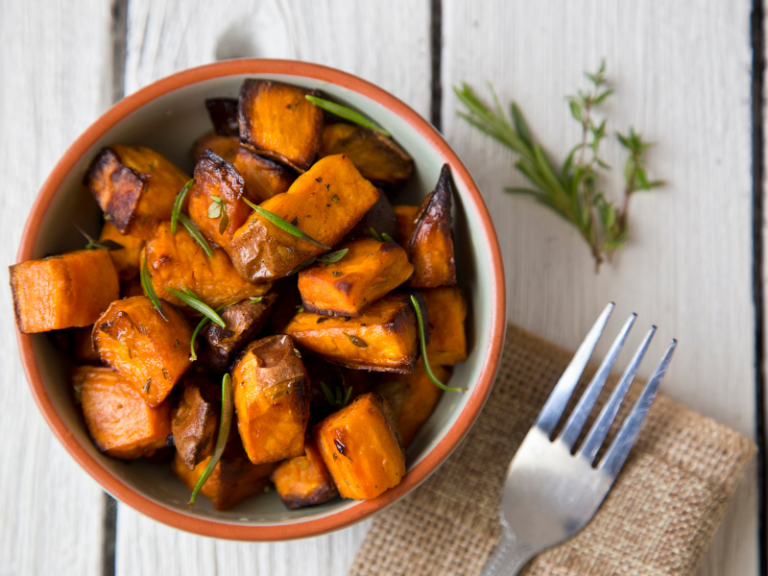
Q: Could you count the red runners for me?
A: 0